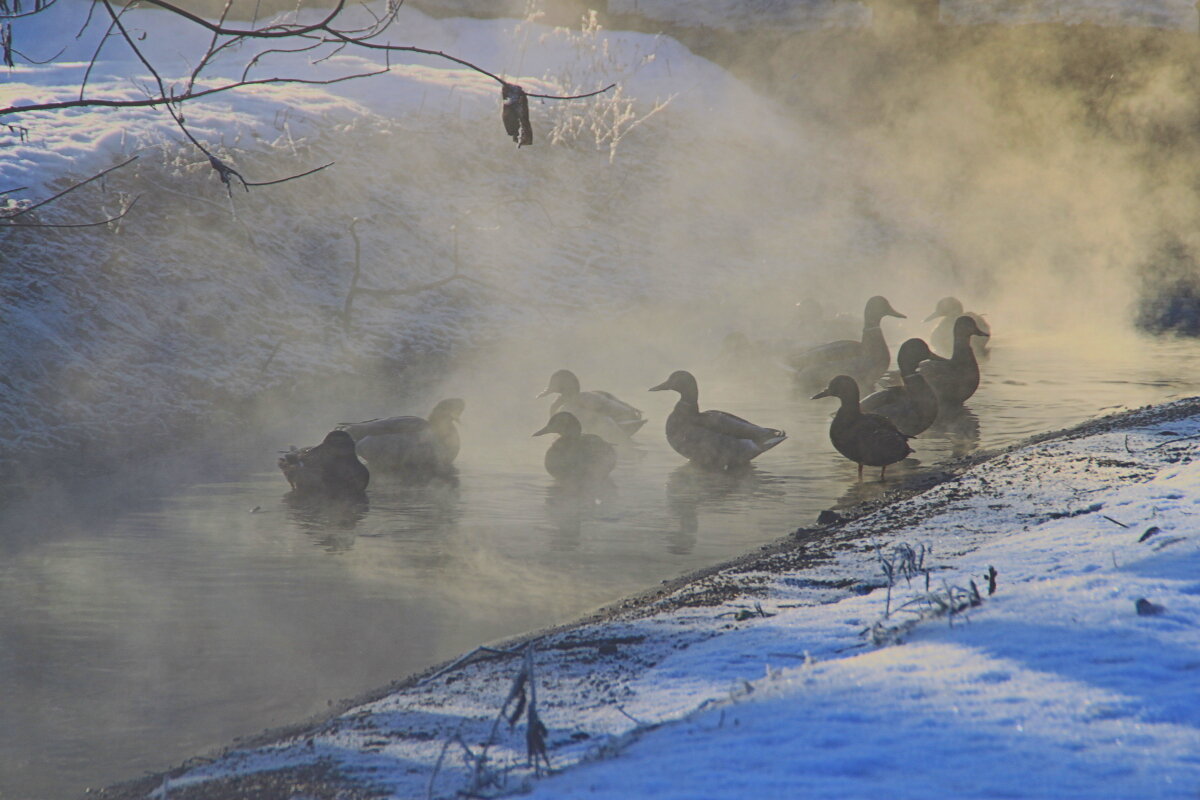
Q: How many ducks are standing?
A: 1